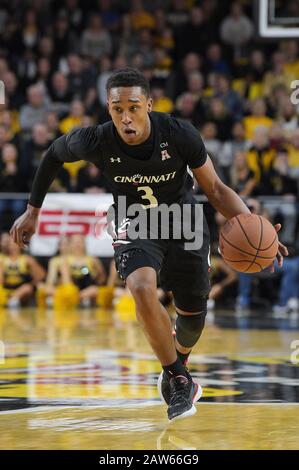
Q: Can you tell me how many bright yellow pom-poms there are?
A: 5